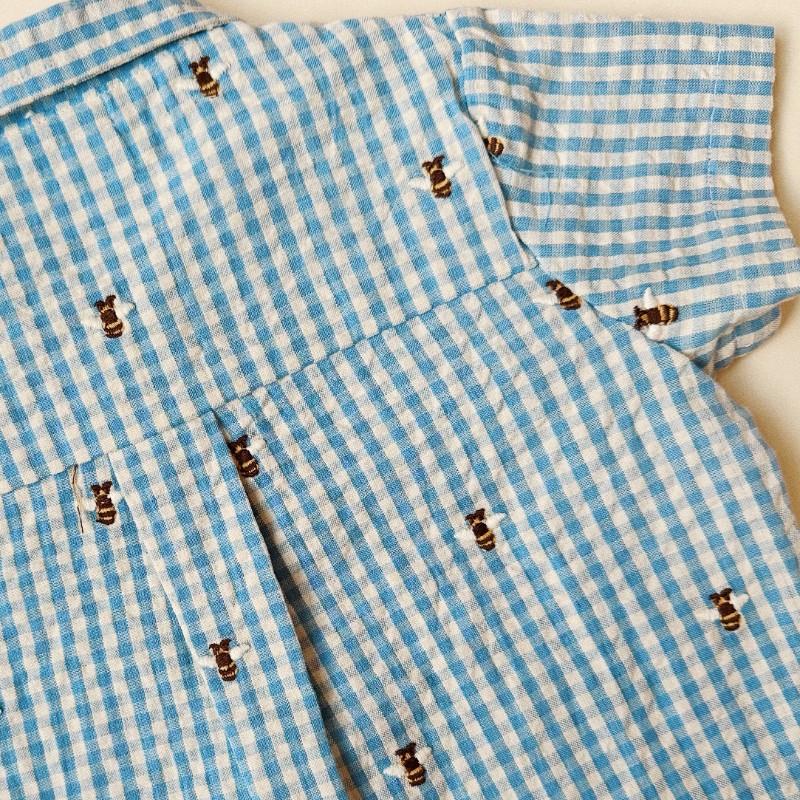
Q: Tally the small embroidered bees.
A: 12